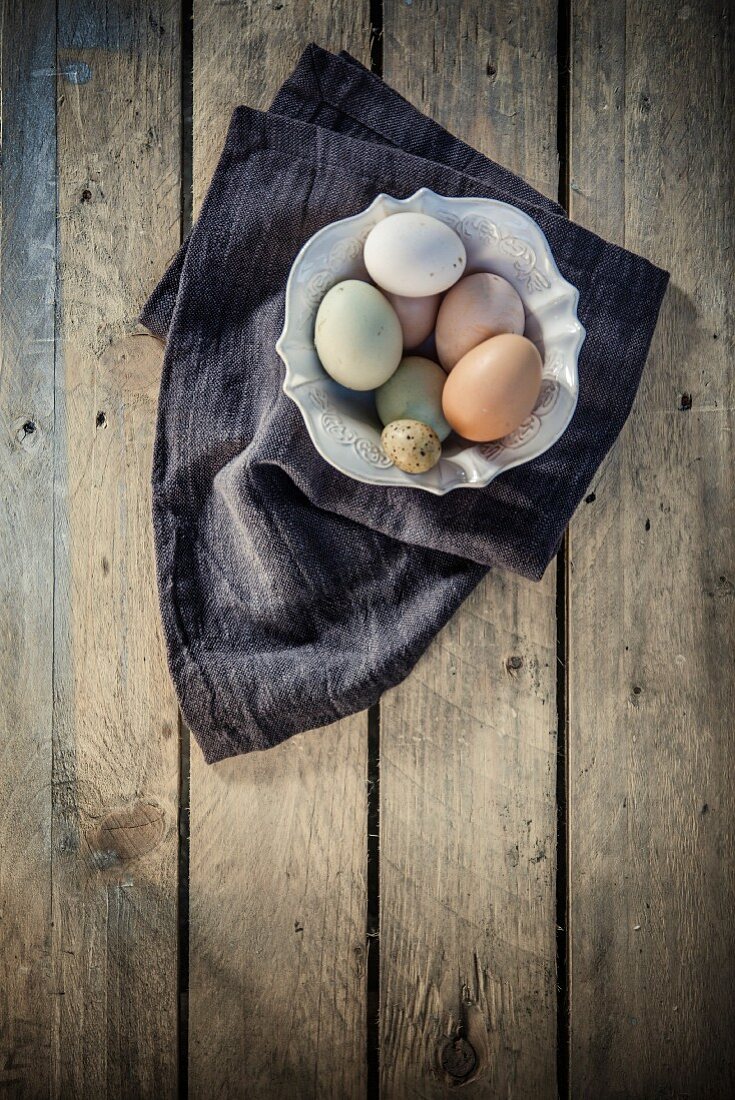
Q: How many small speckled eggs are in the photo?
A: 1